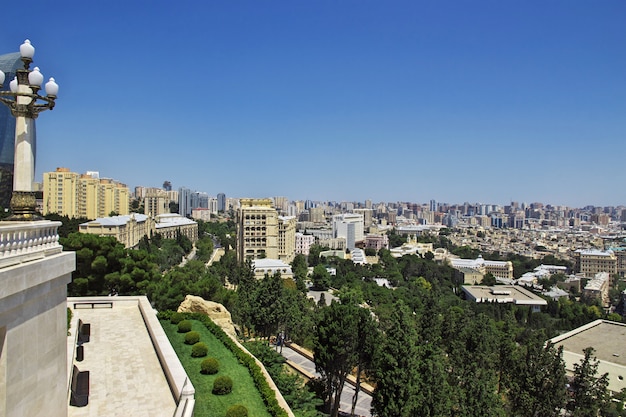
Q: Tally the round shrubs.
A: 7